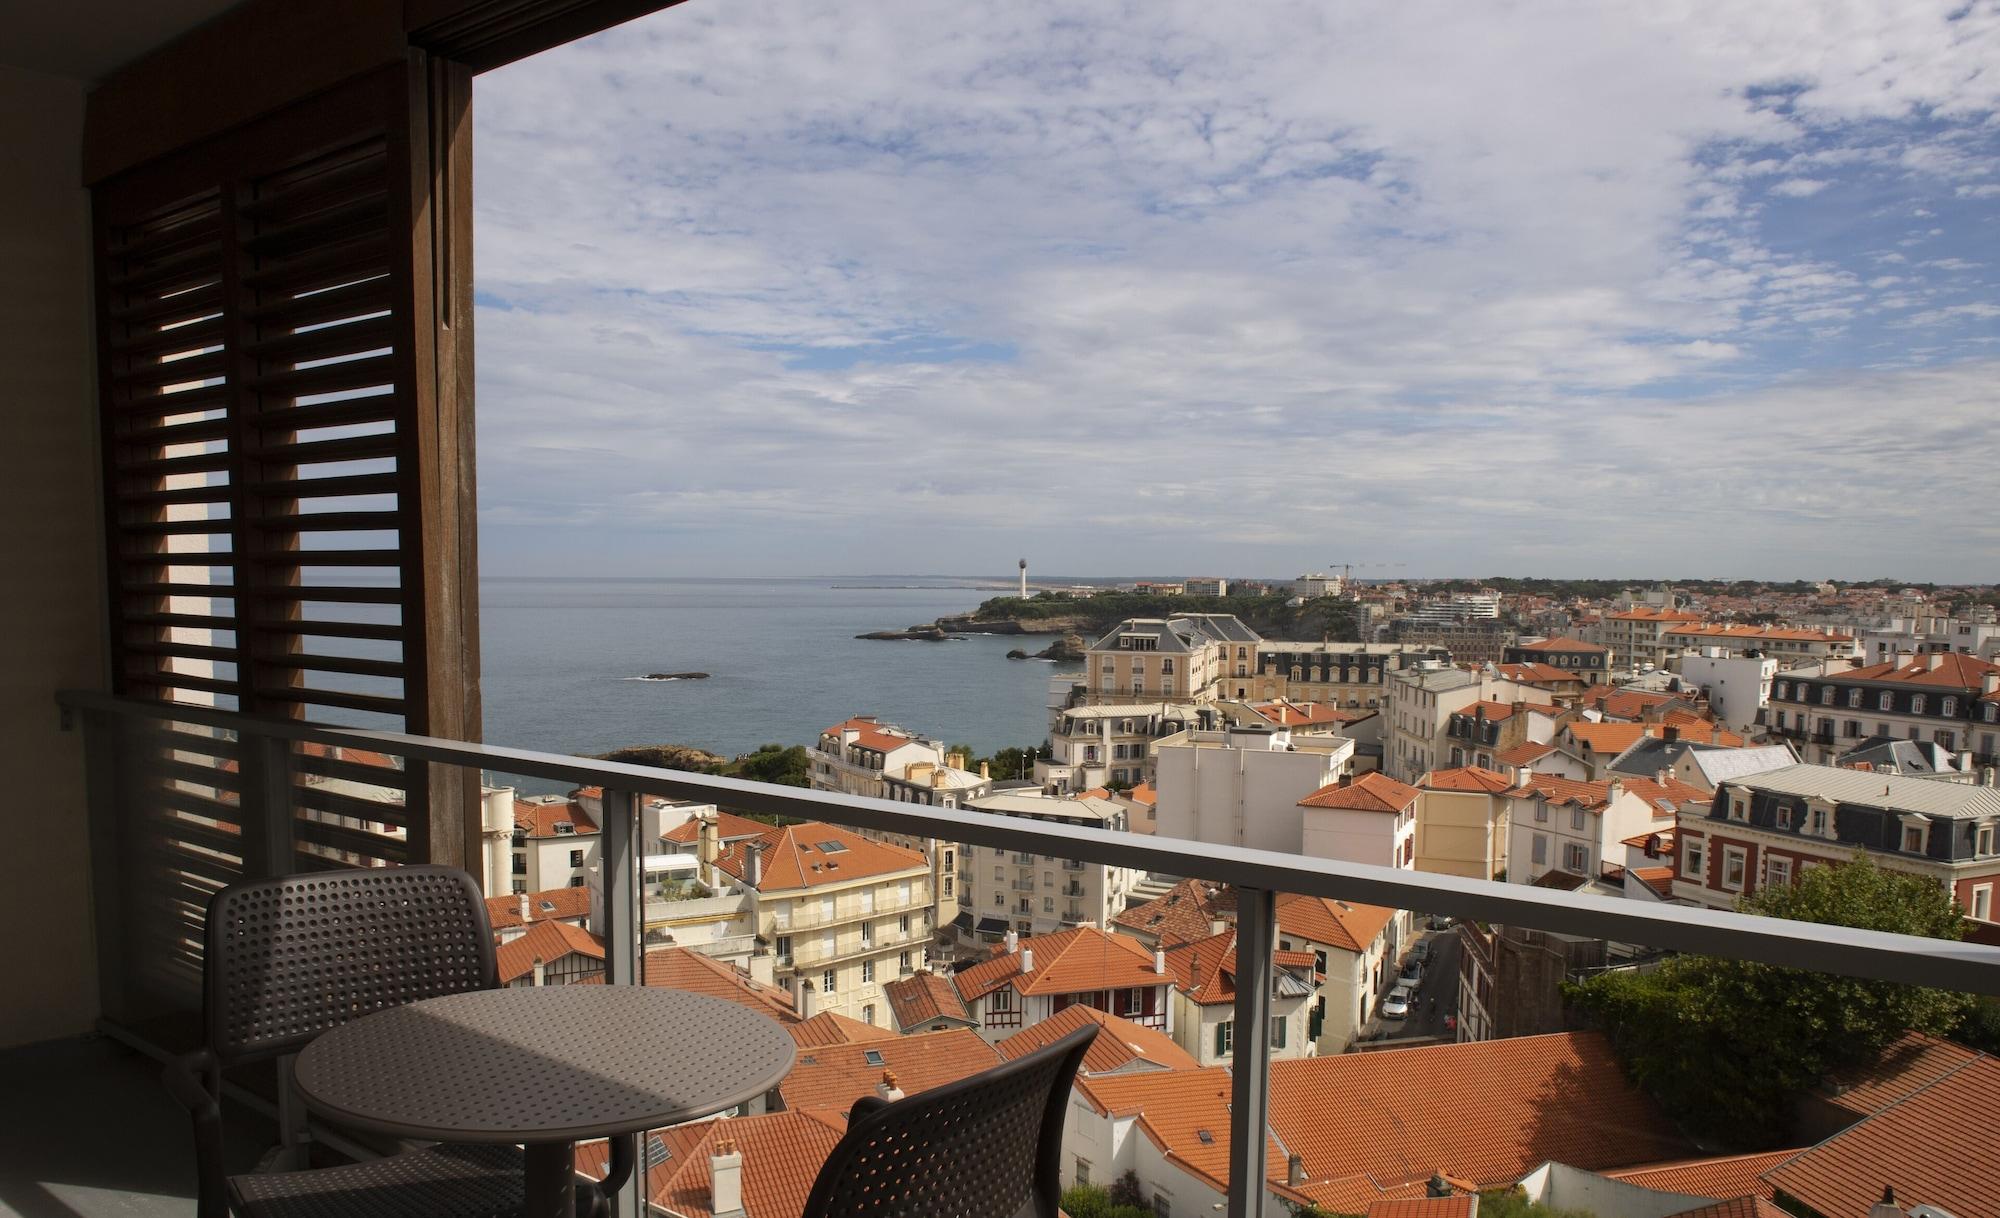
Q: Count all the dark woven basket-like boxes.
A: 0